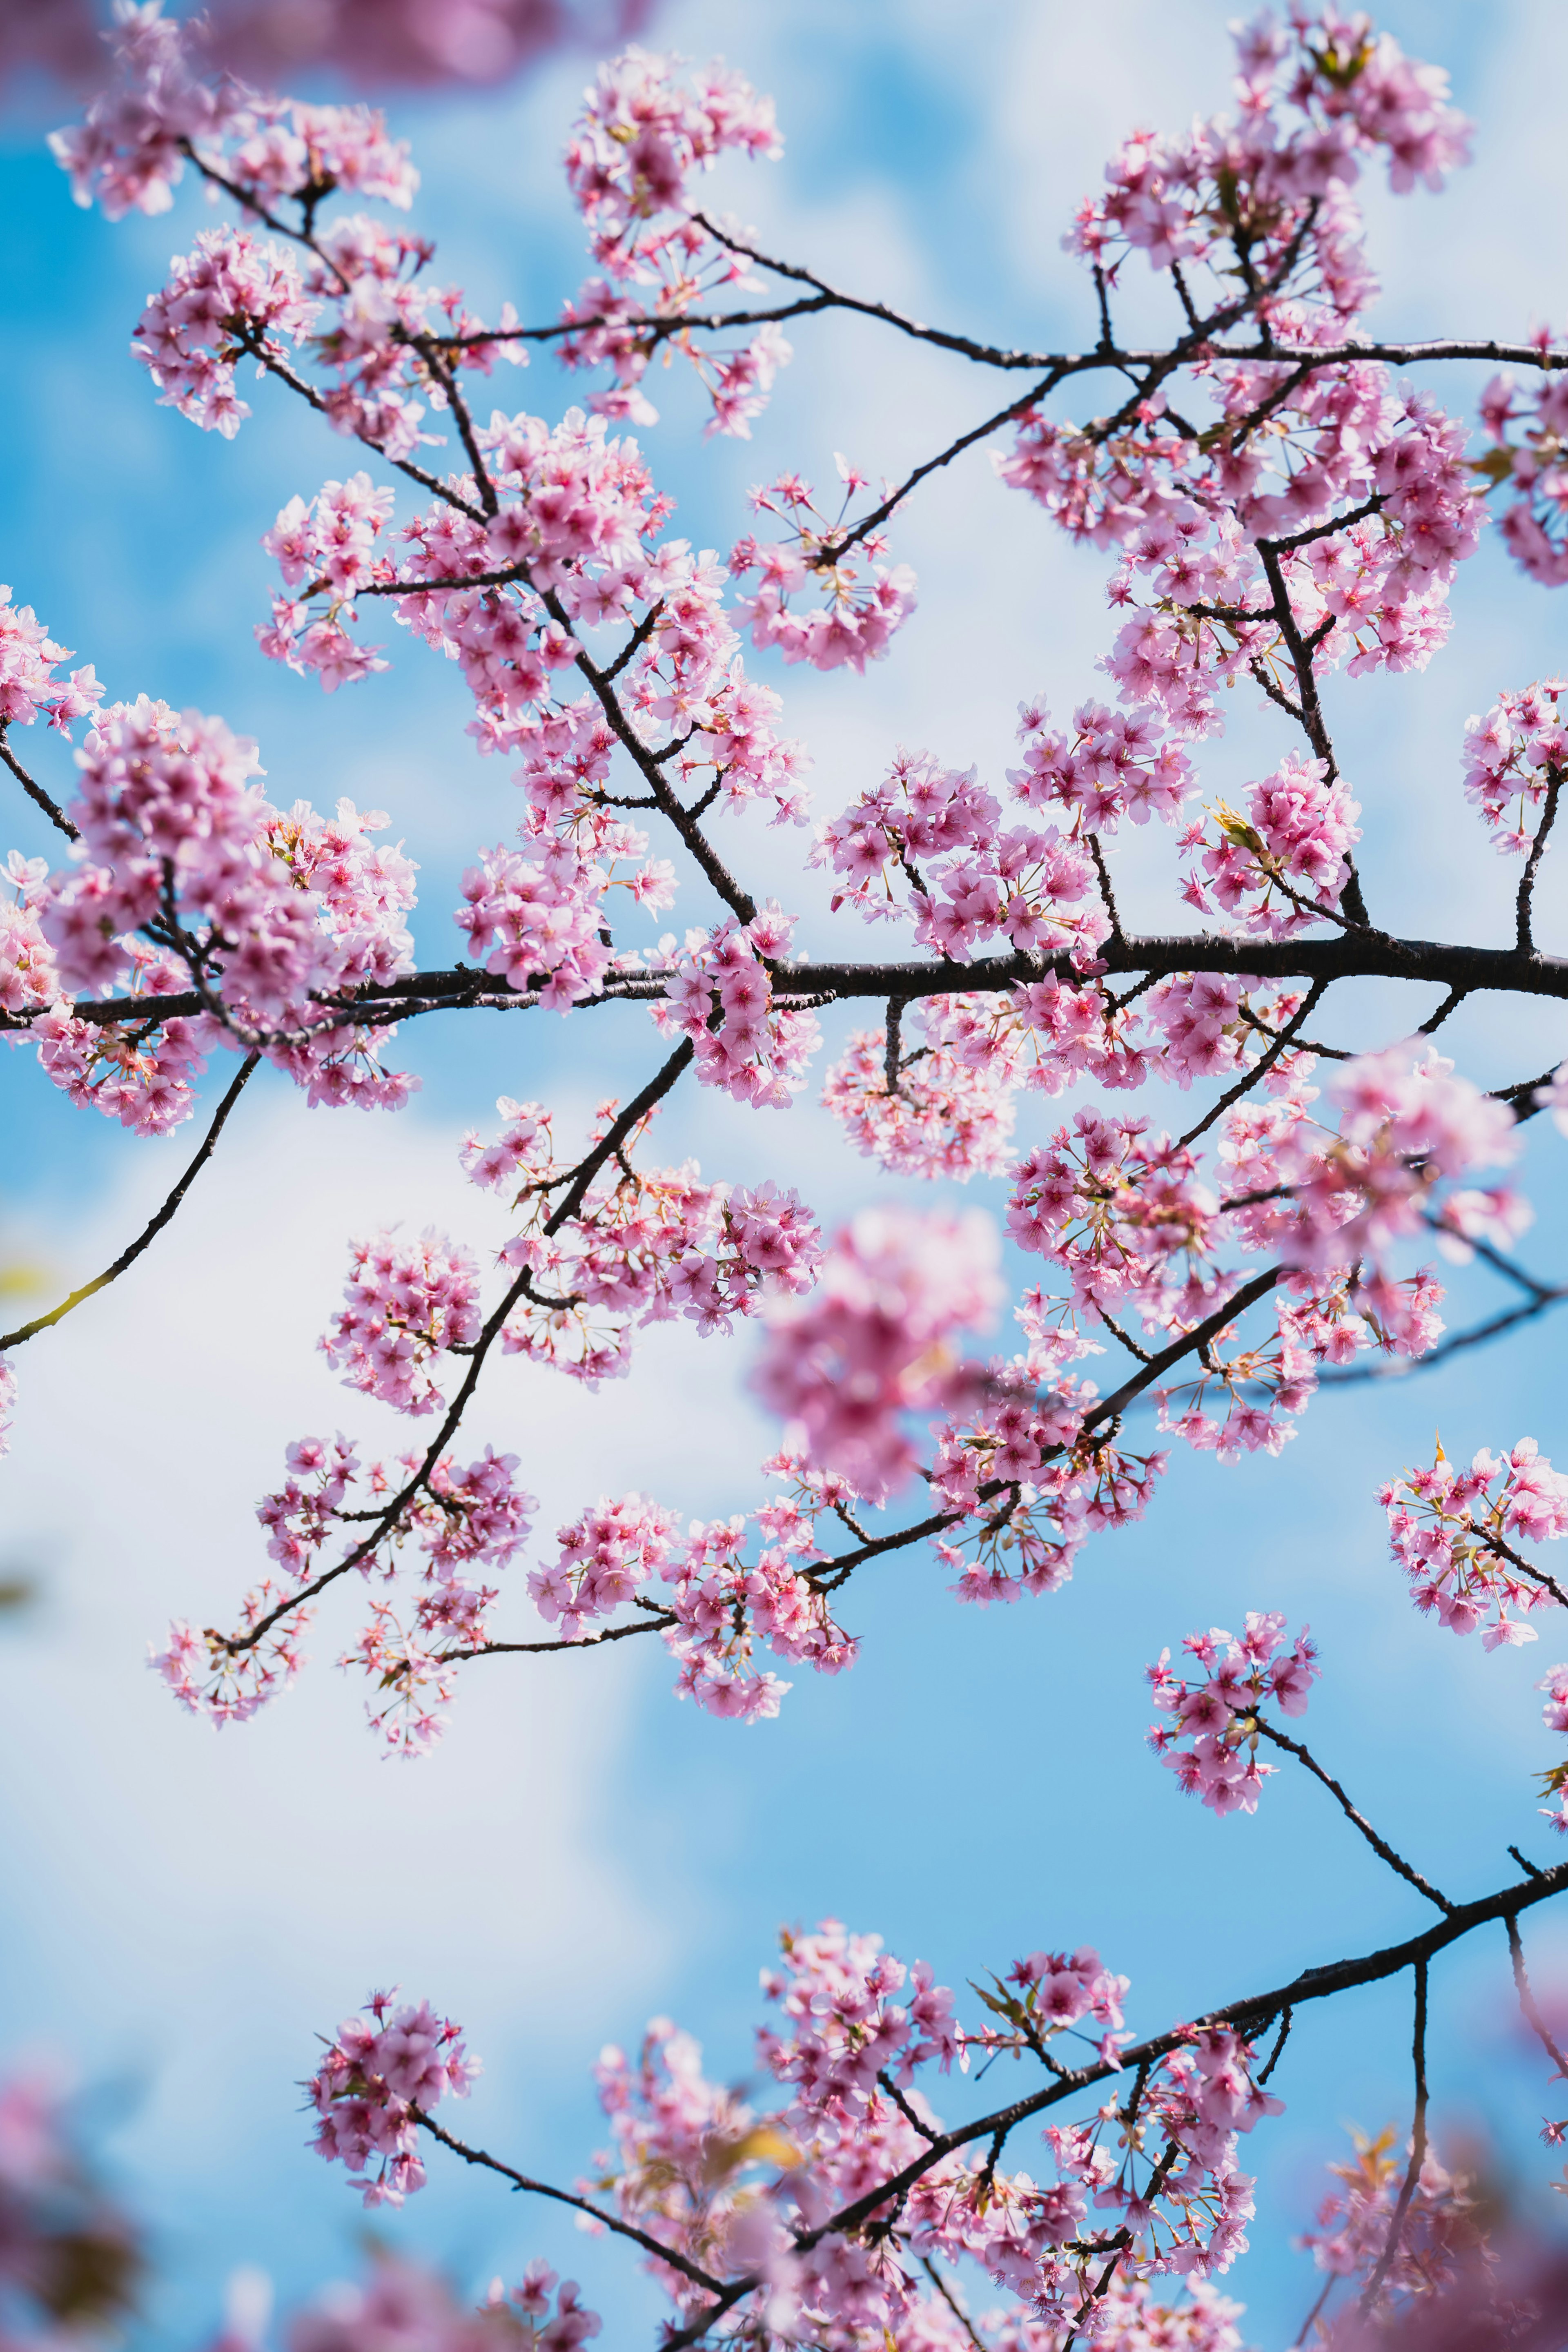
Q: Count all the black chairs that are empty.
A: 0